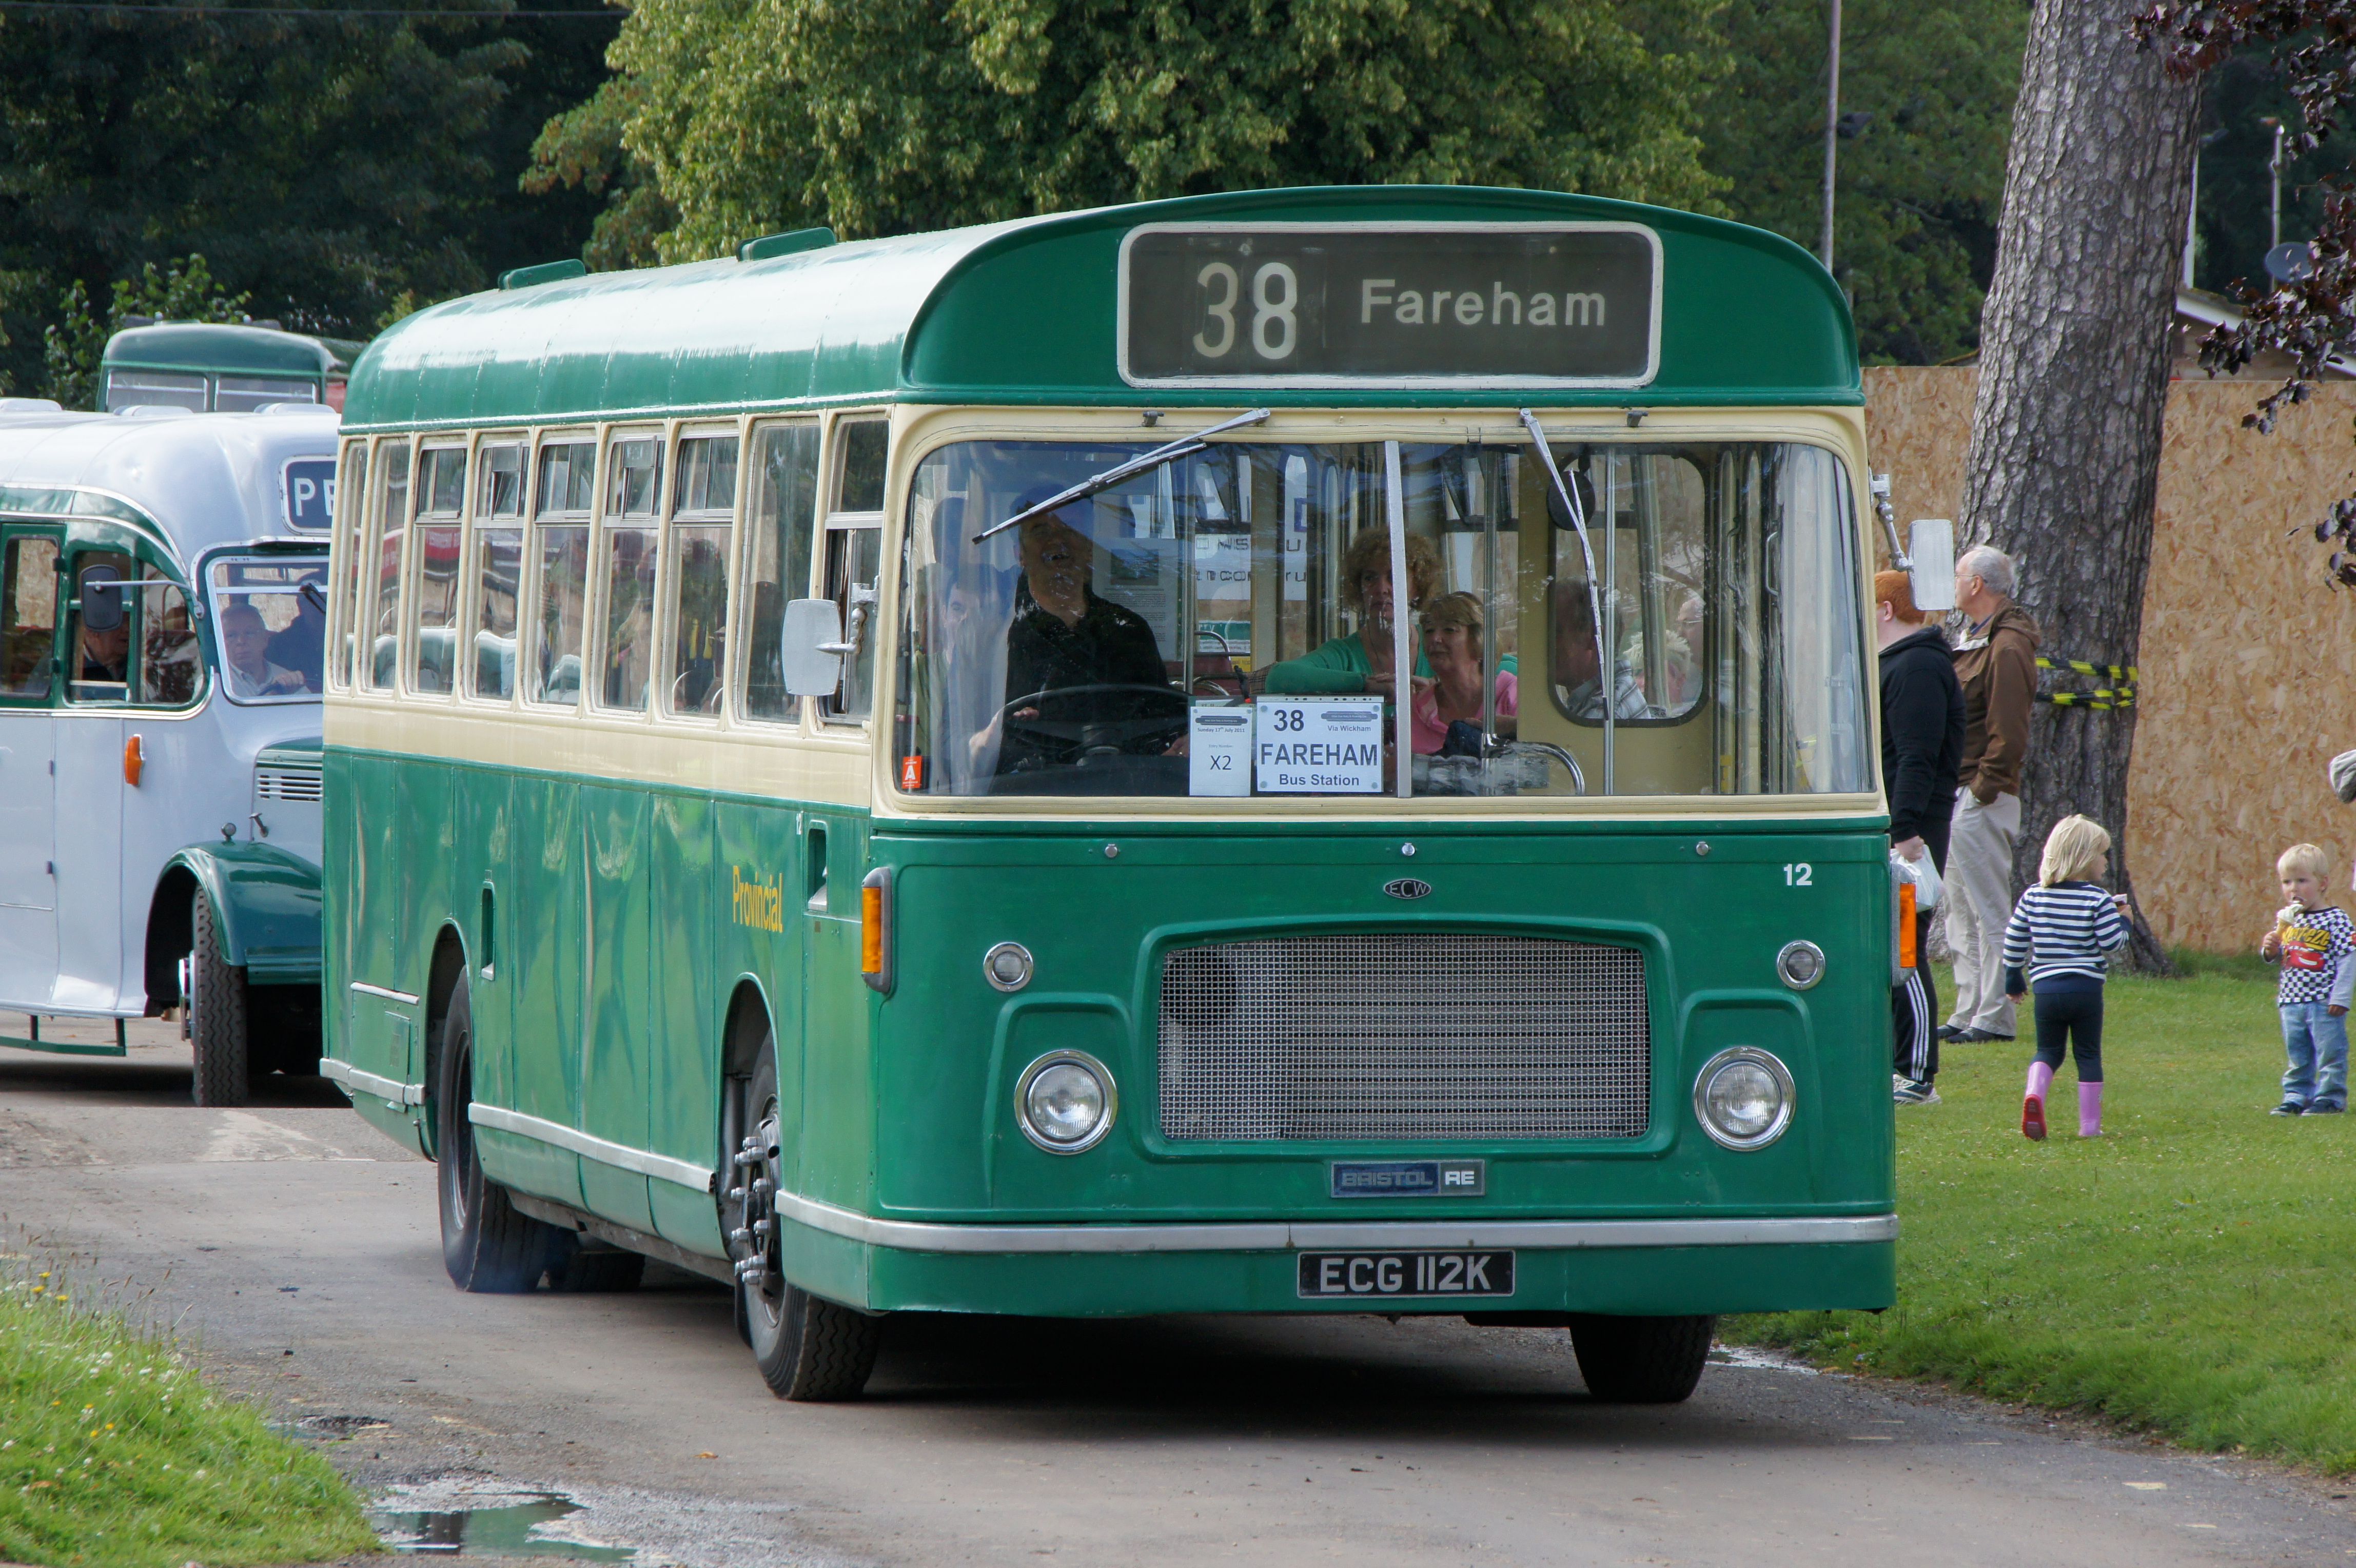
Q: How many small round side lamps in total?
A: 2